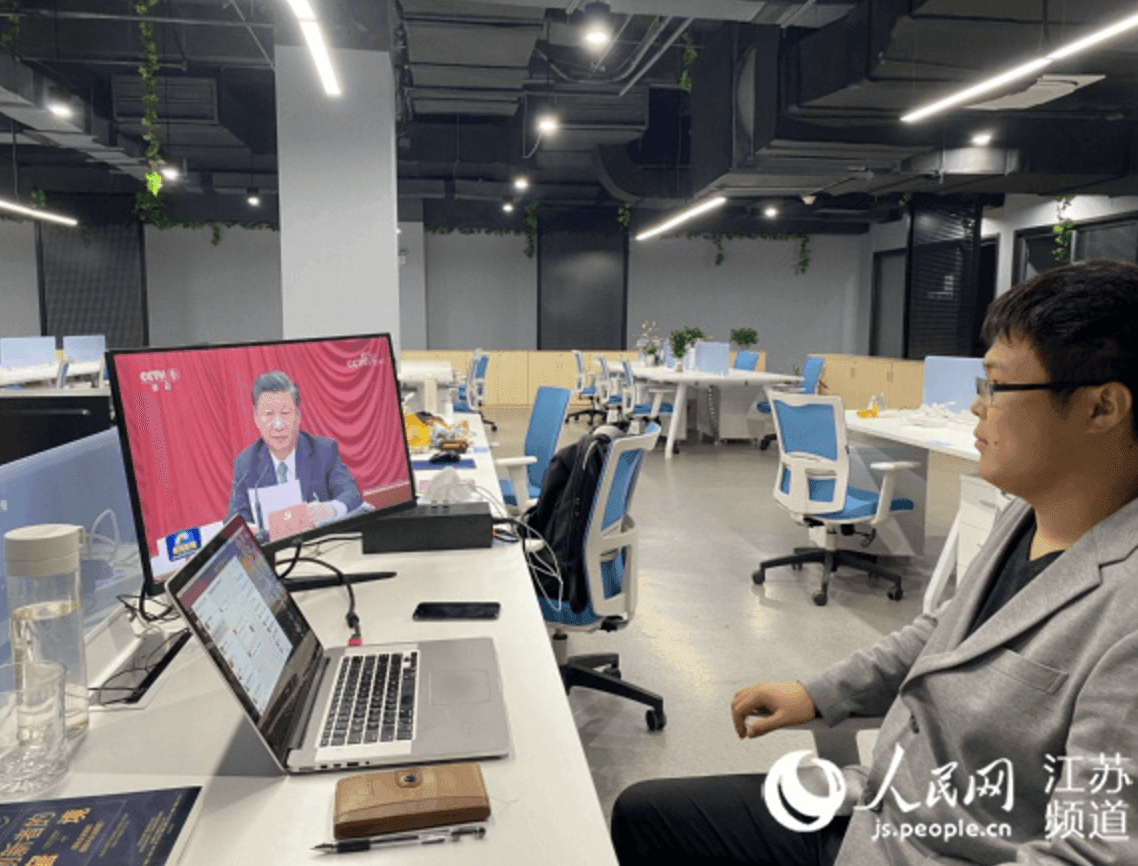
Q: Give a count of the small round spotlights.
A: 9